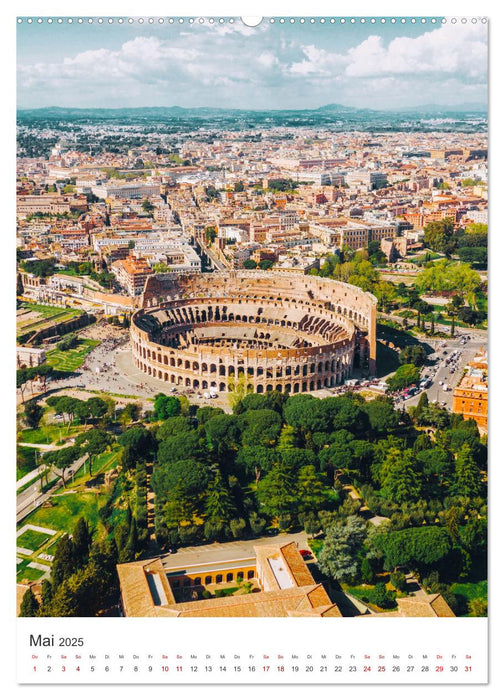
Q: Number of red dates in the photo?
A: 11